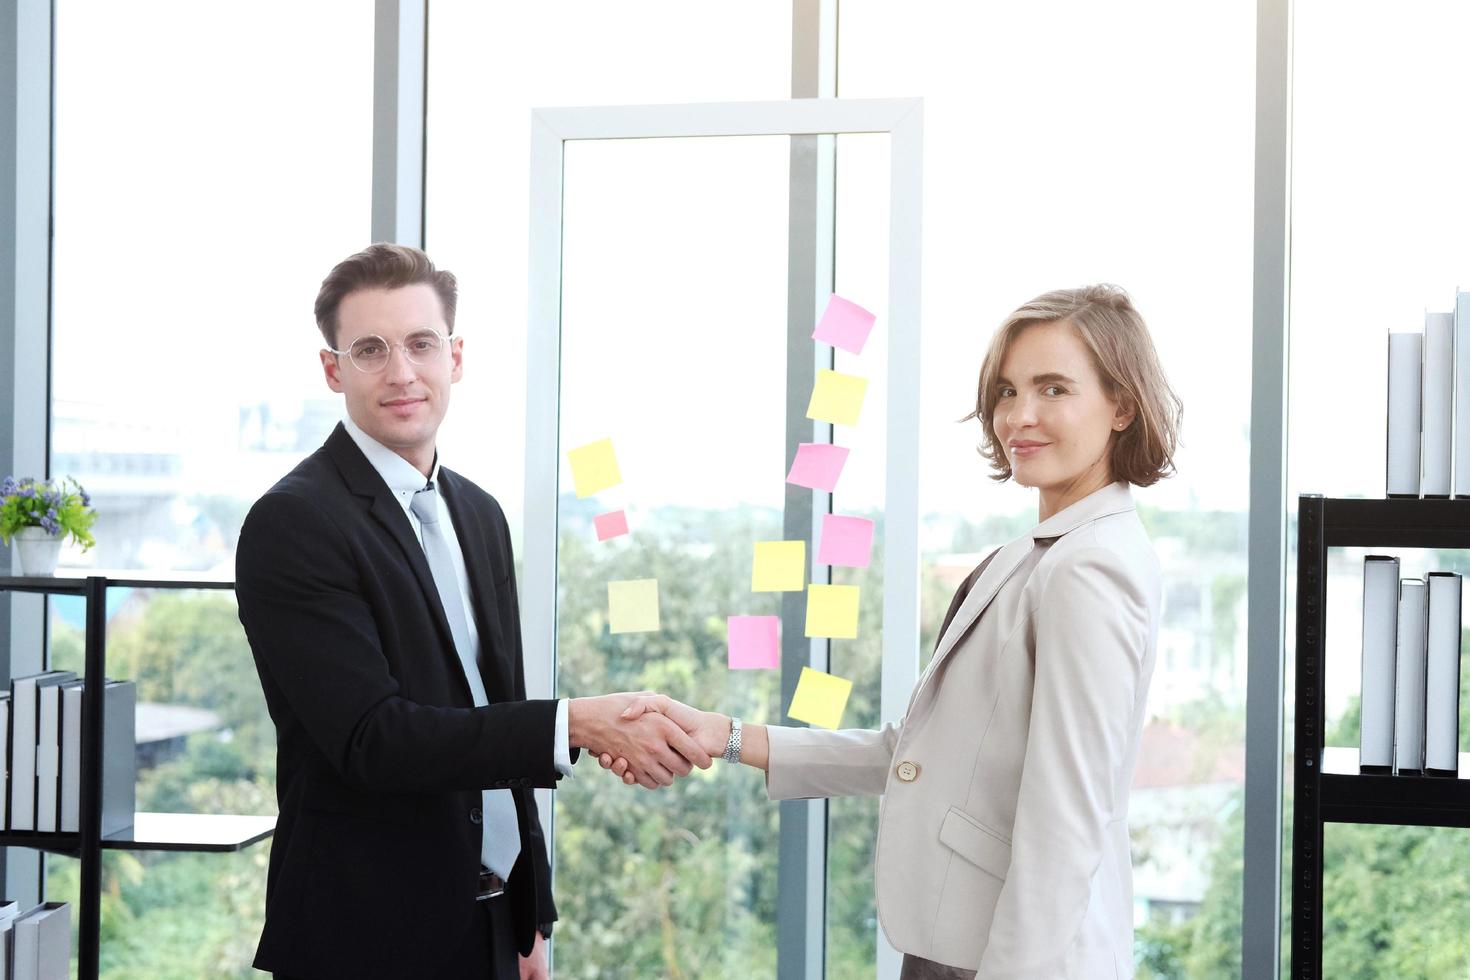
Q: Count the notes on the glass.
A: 11